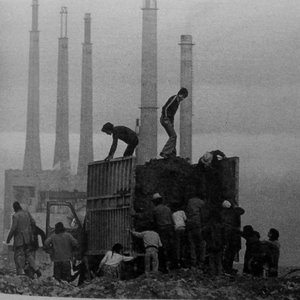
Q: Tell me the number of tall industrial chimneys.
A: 5